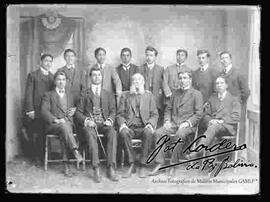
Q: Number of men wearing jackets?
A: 13